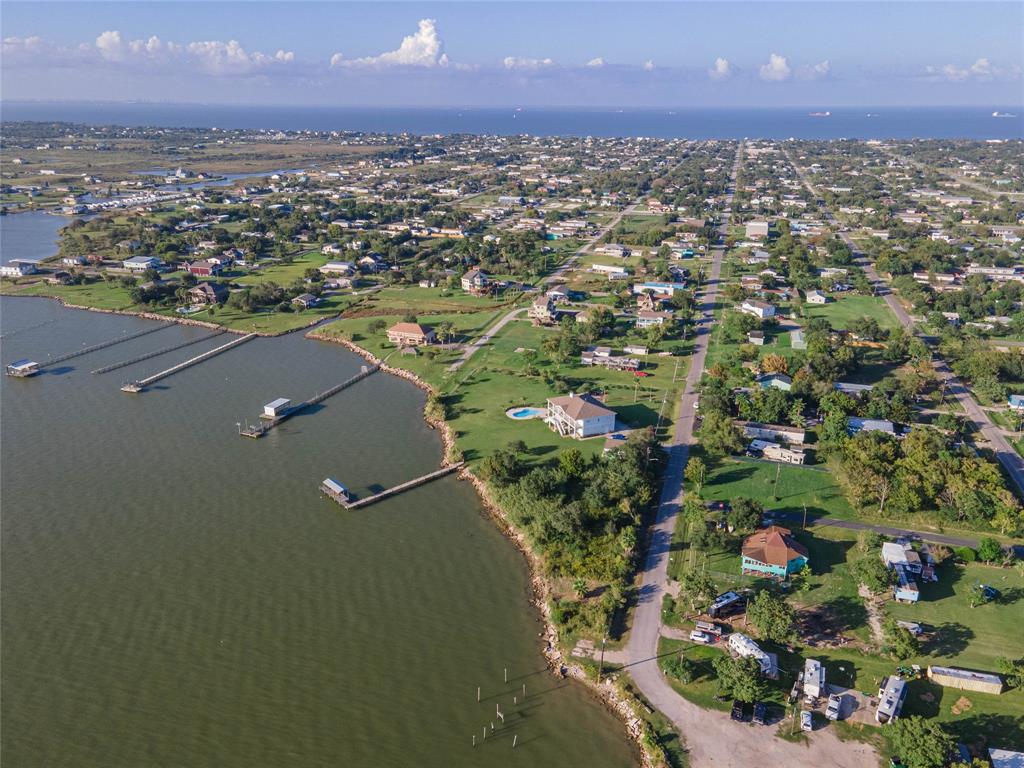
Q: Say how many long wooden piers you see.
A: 5